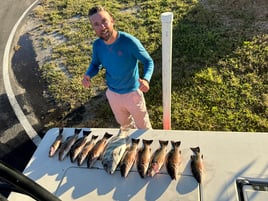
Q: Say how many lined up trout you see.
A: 11